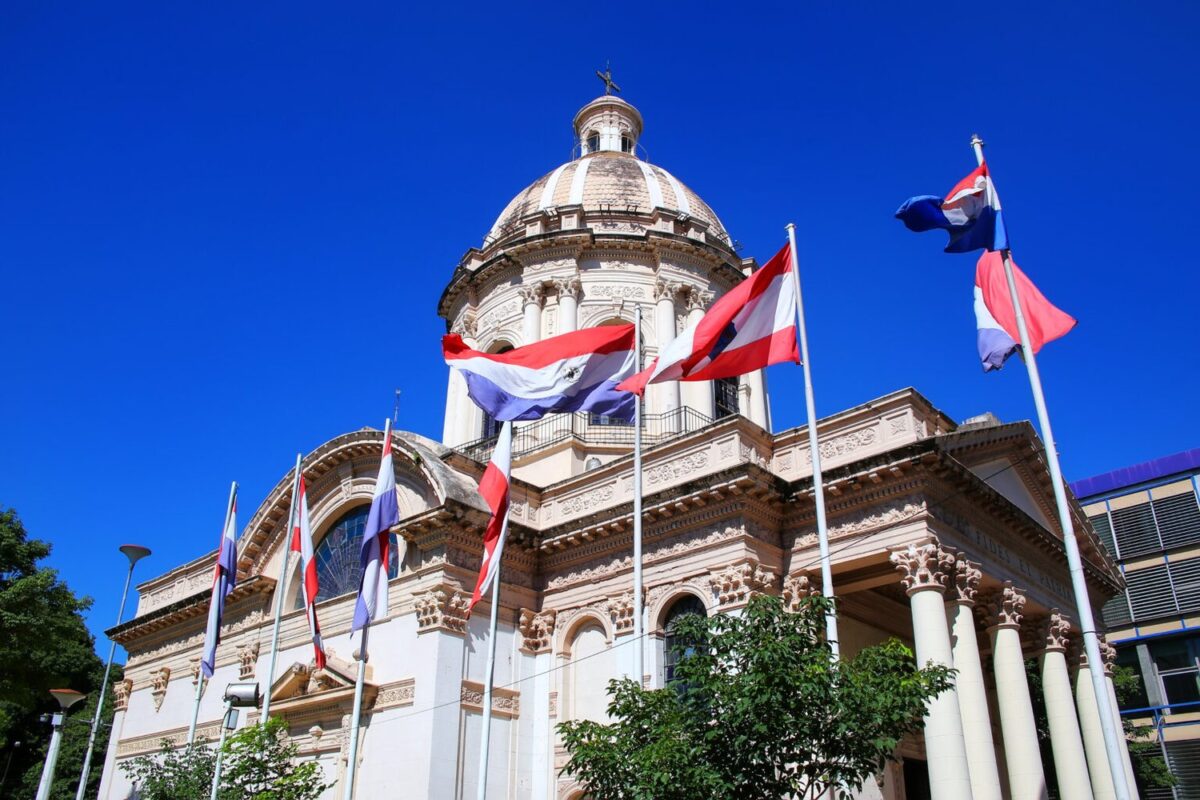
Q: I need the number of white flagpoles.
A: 7